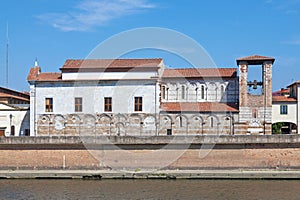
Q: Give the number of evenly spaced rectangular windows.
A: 4